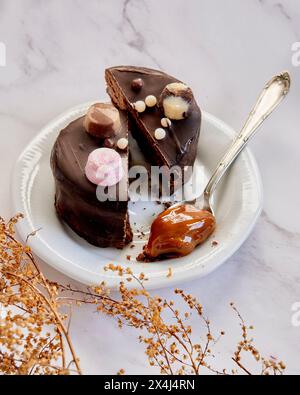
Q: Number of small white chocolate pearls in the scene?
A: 5